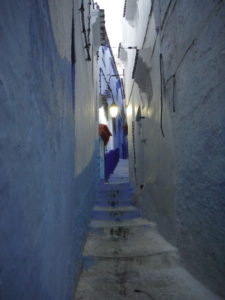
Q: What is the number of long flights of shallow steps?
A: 1